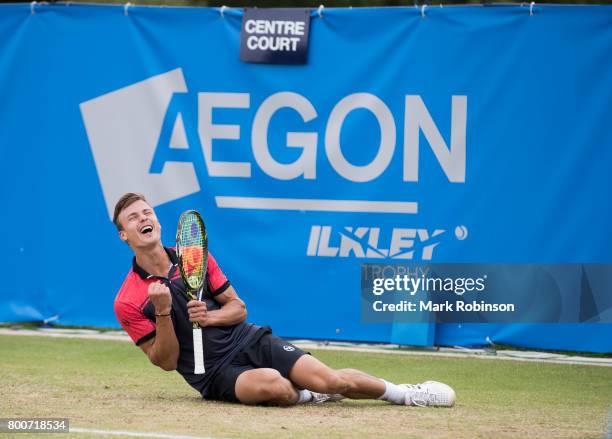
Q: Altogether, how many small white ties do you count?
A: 6